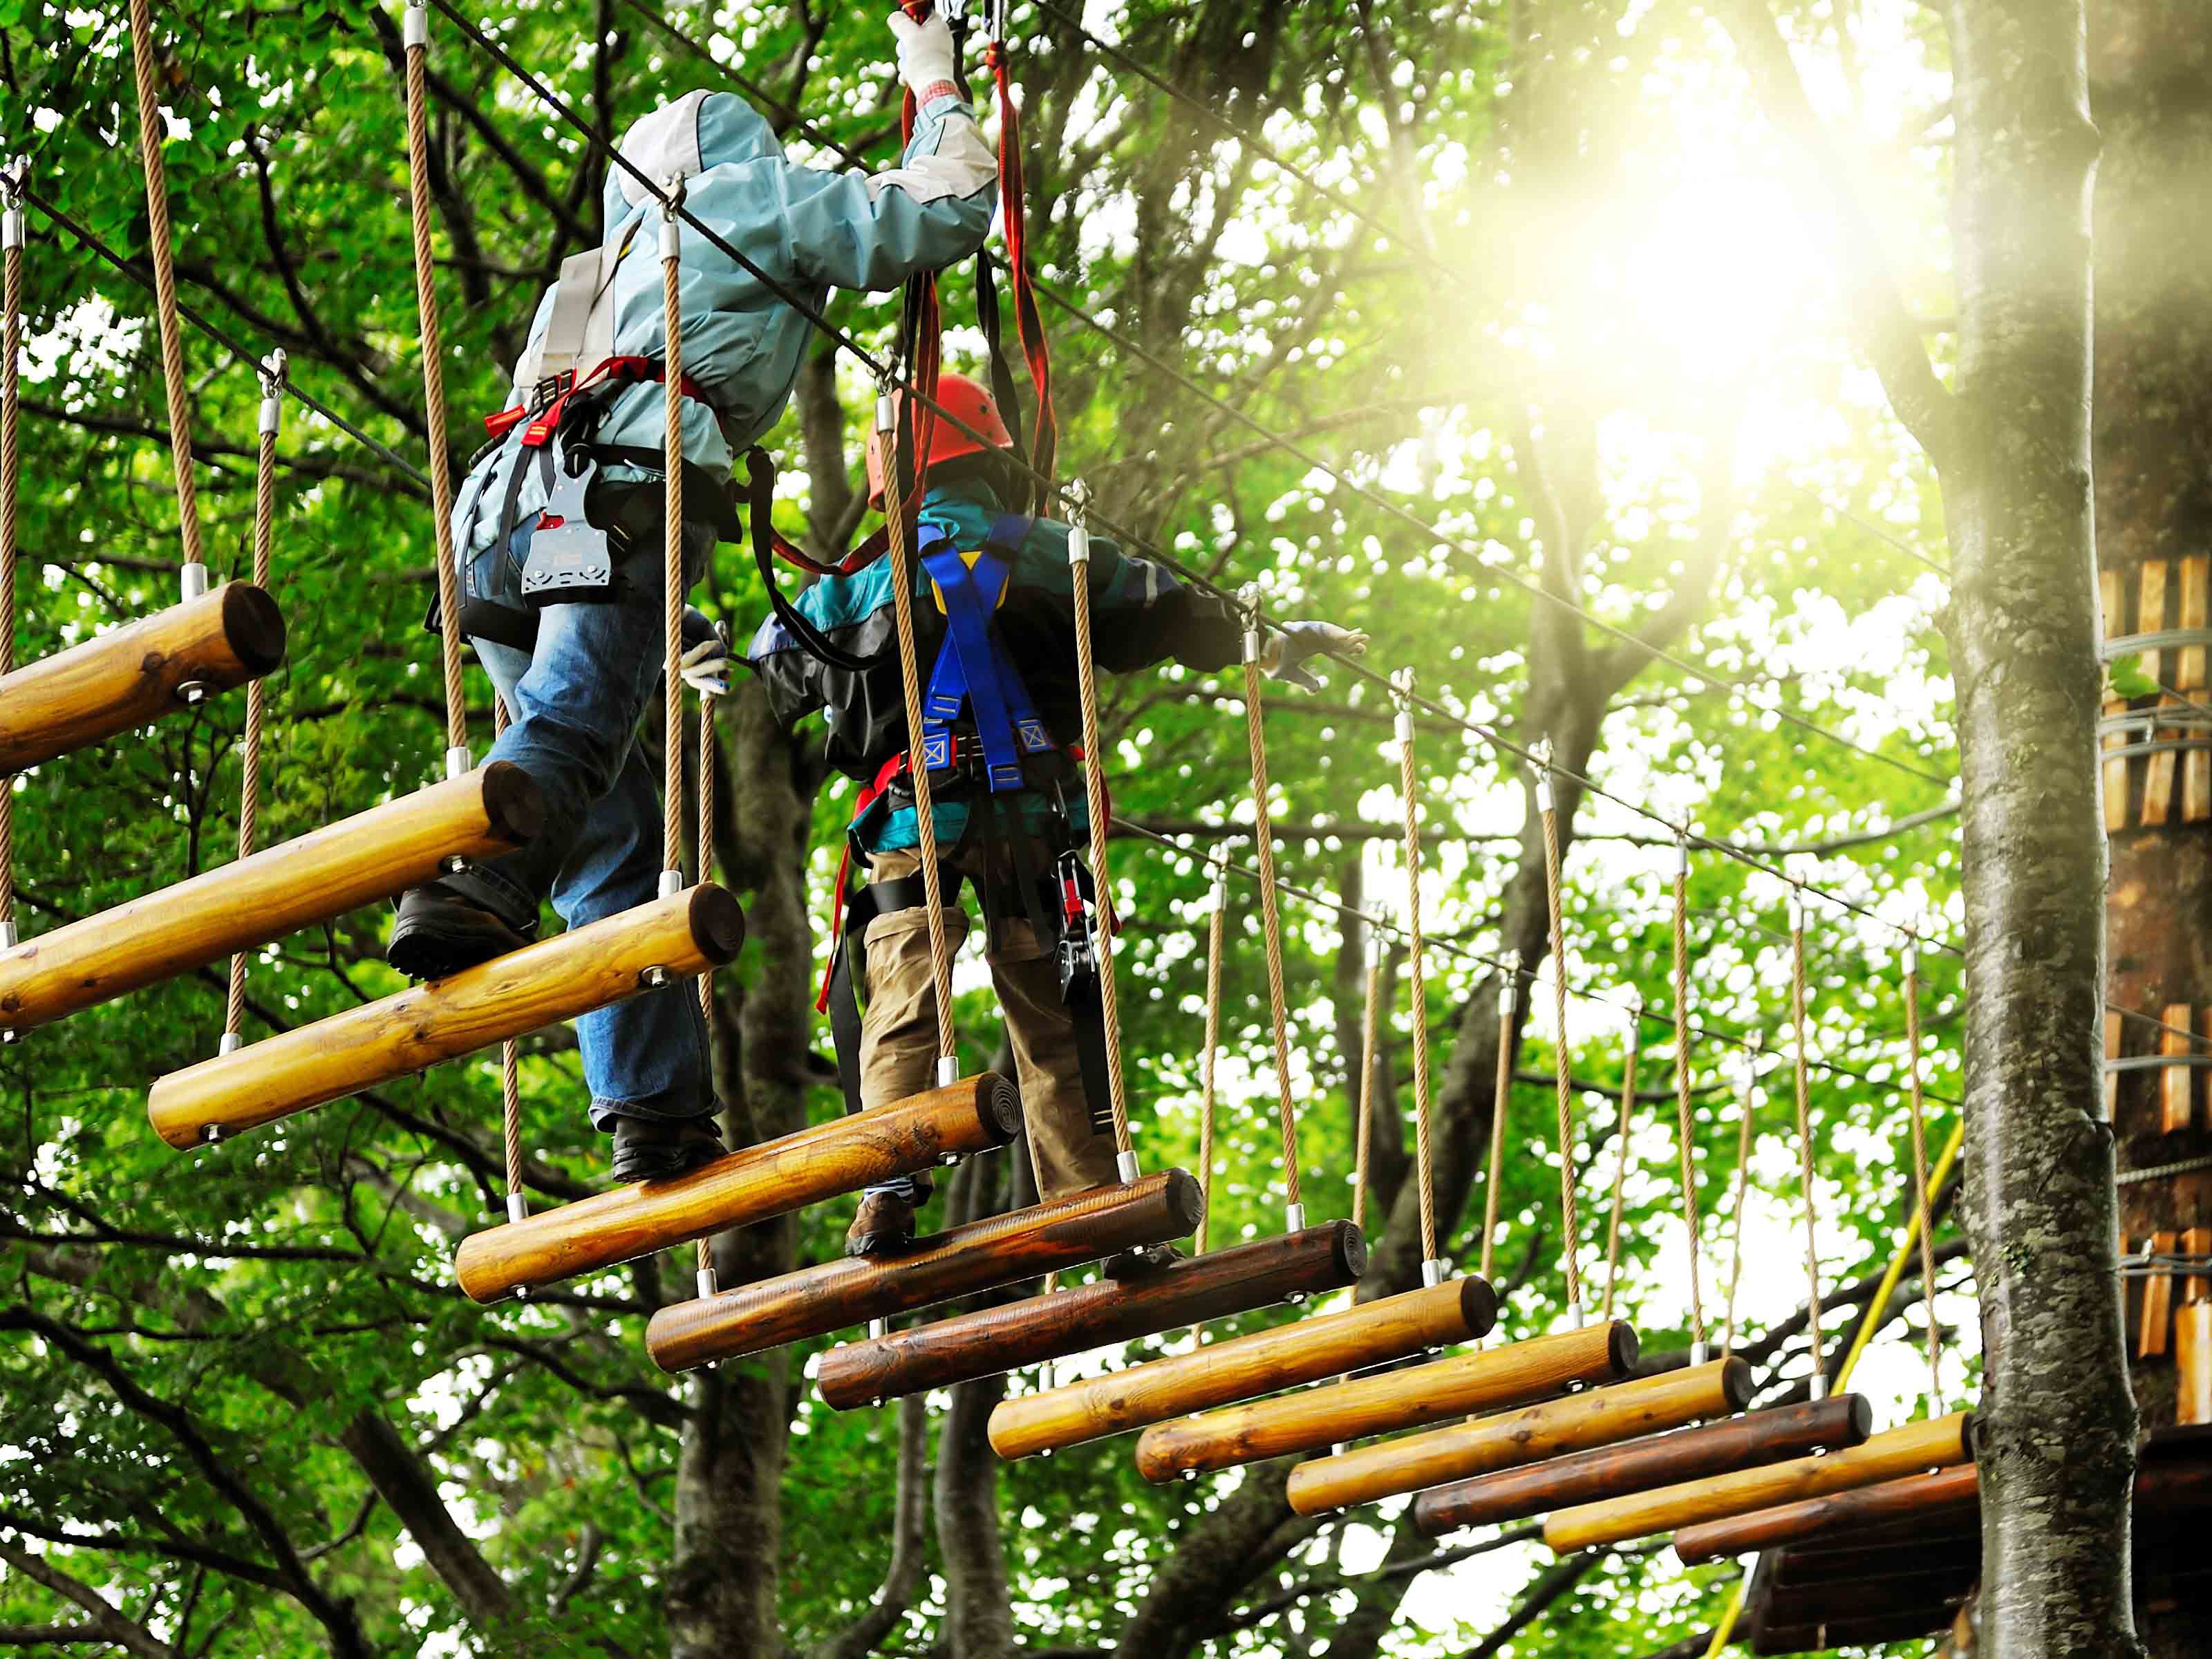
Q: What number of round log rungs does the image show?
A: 12